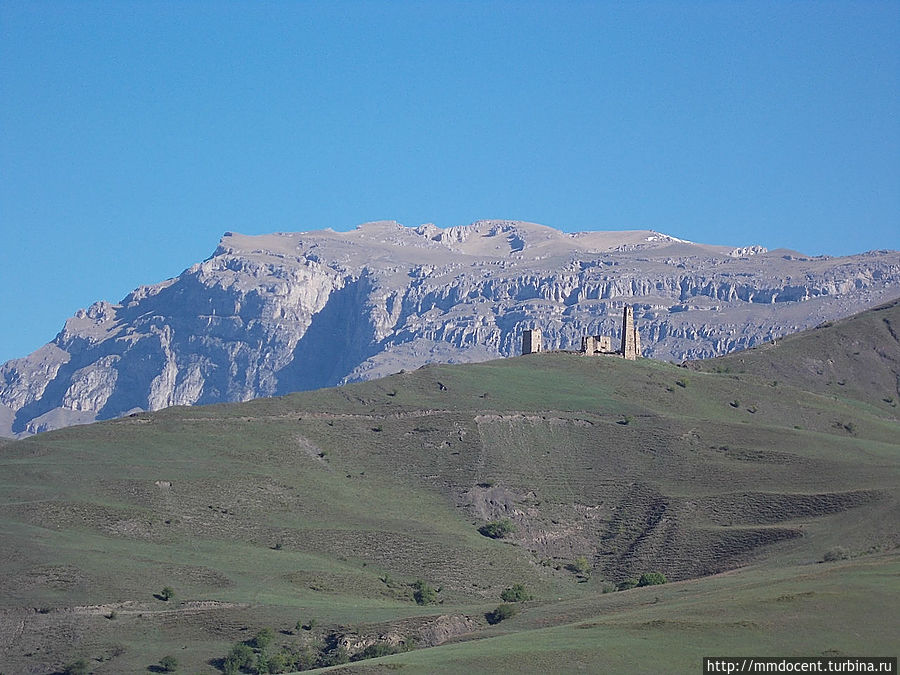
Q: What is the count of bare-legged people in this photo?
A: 0